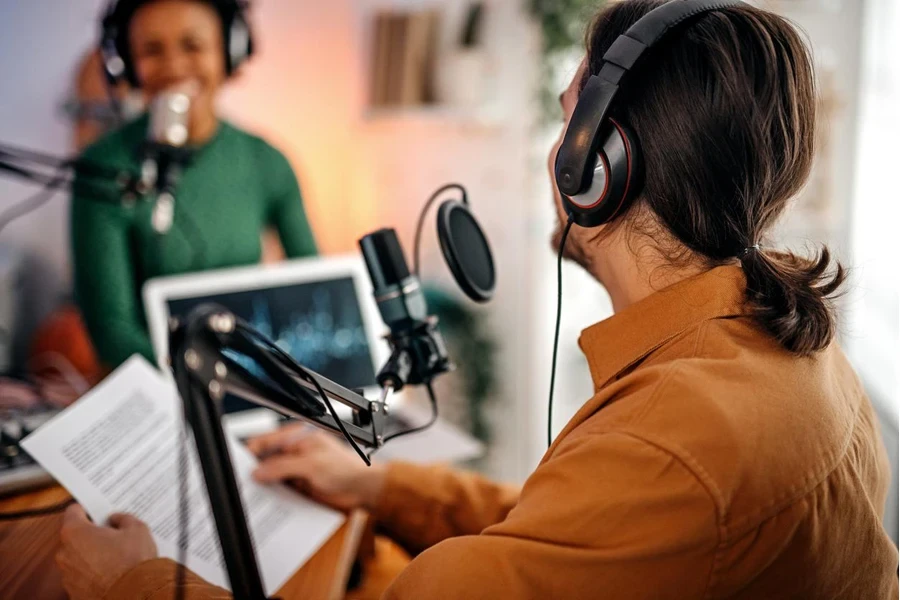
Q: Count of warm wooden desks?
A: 1